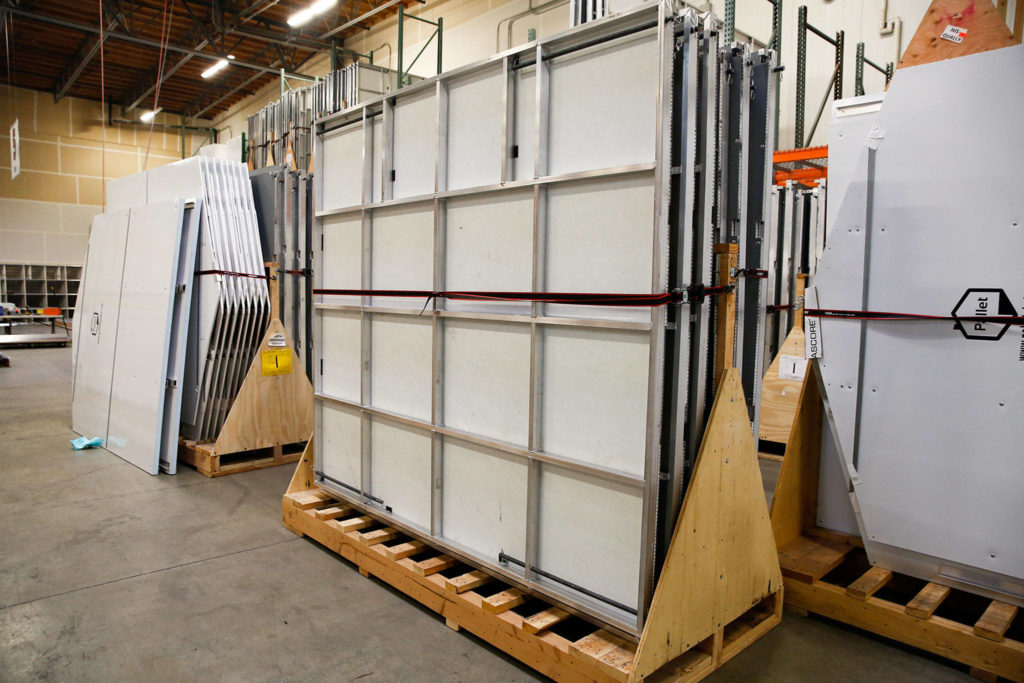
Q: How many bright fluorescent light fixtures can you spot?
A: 3